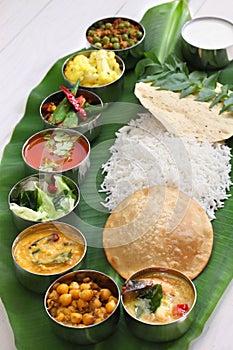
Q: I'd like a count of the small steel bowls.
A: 9